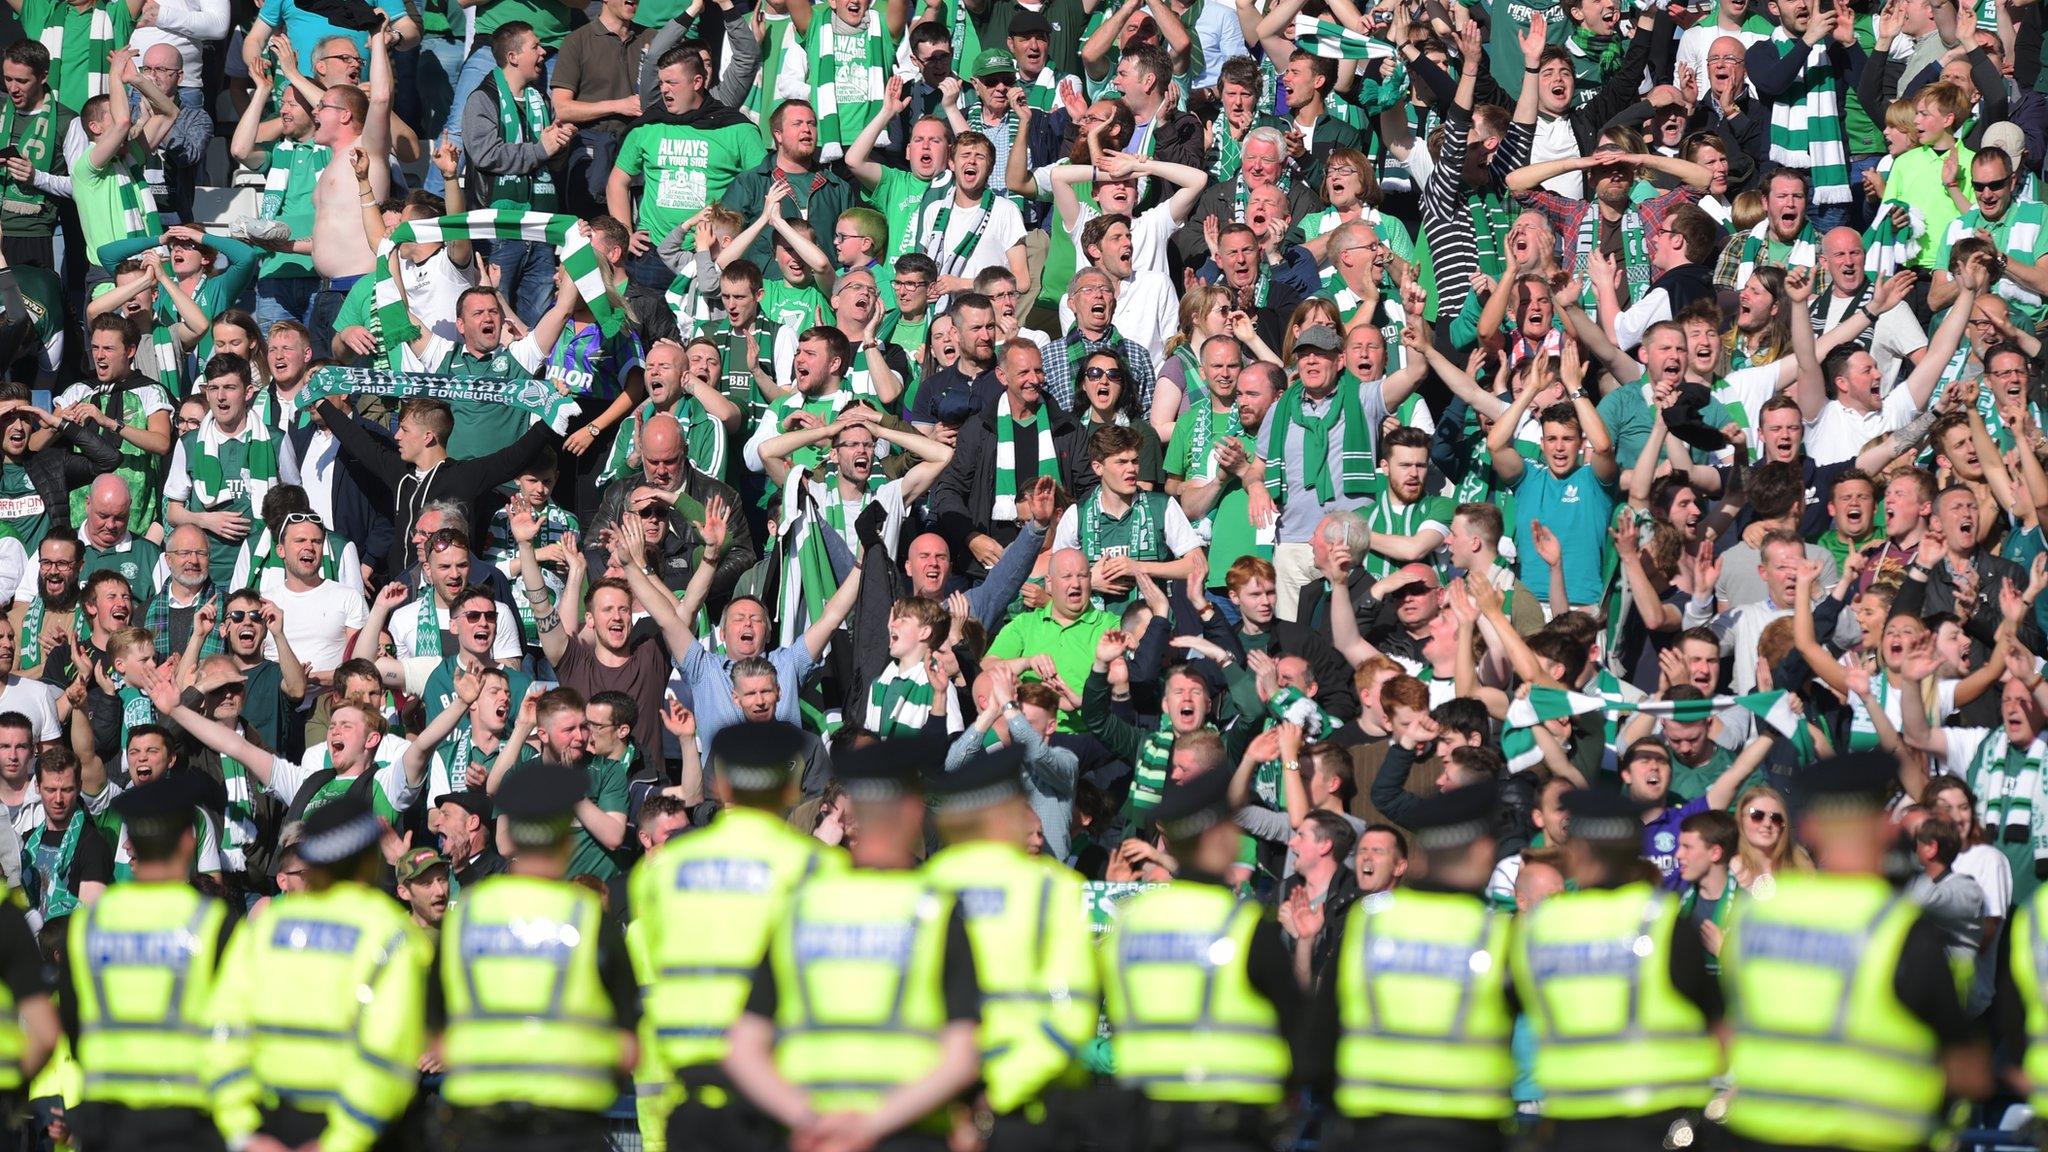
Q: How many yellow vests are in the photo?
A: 12